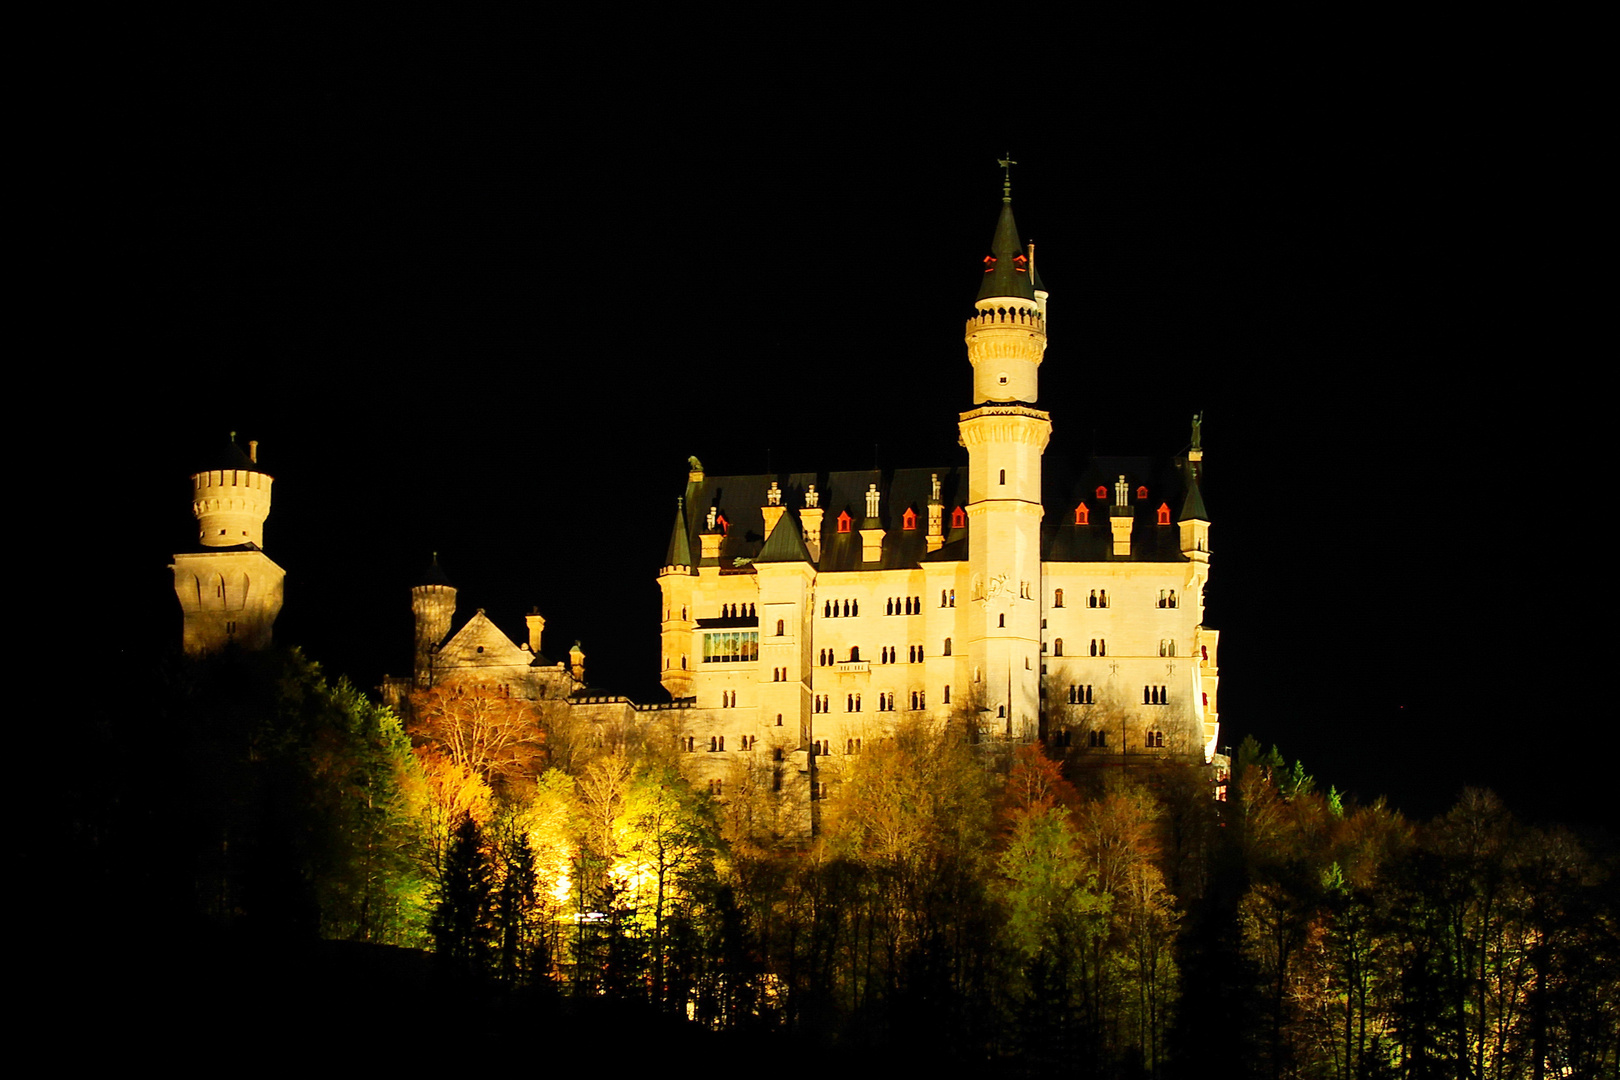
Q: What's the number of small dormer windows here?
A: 10